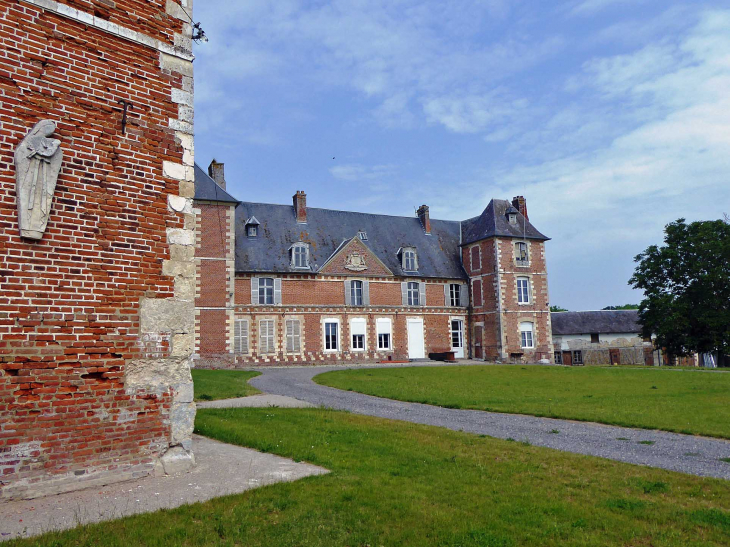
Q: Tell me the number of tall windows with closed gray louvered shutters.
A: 3